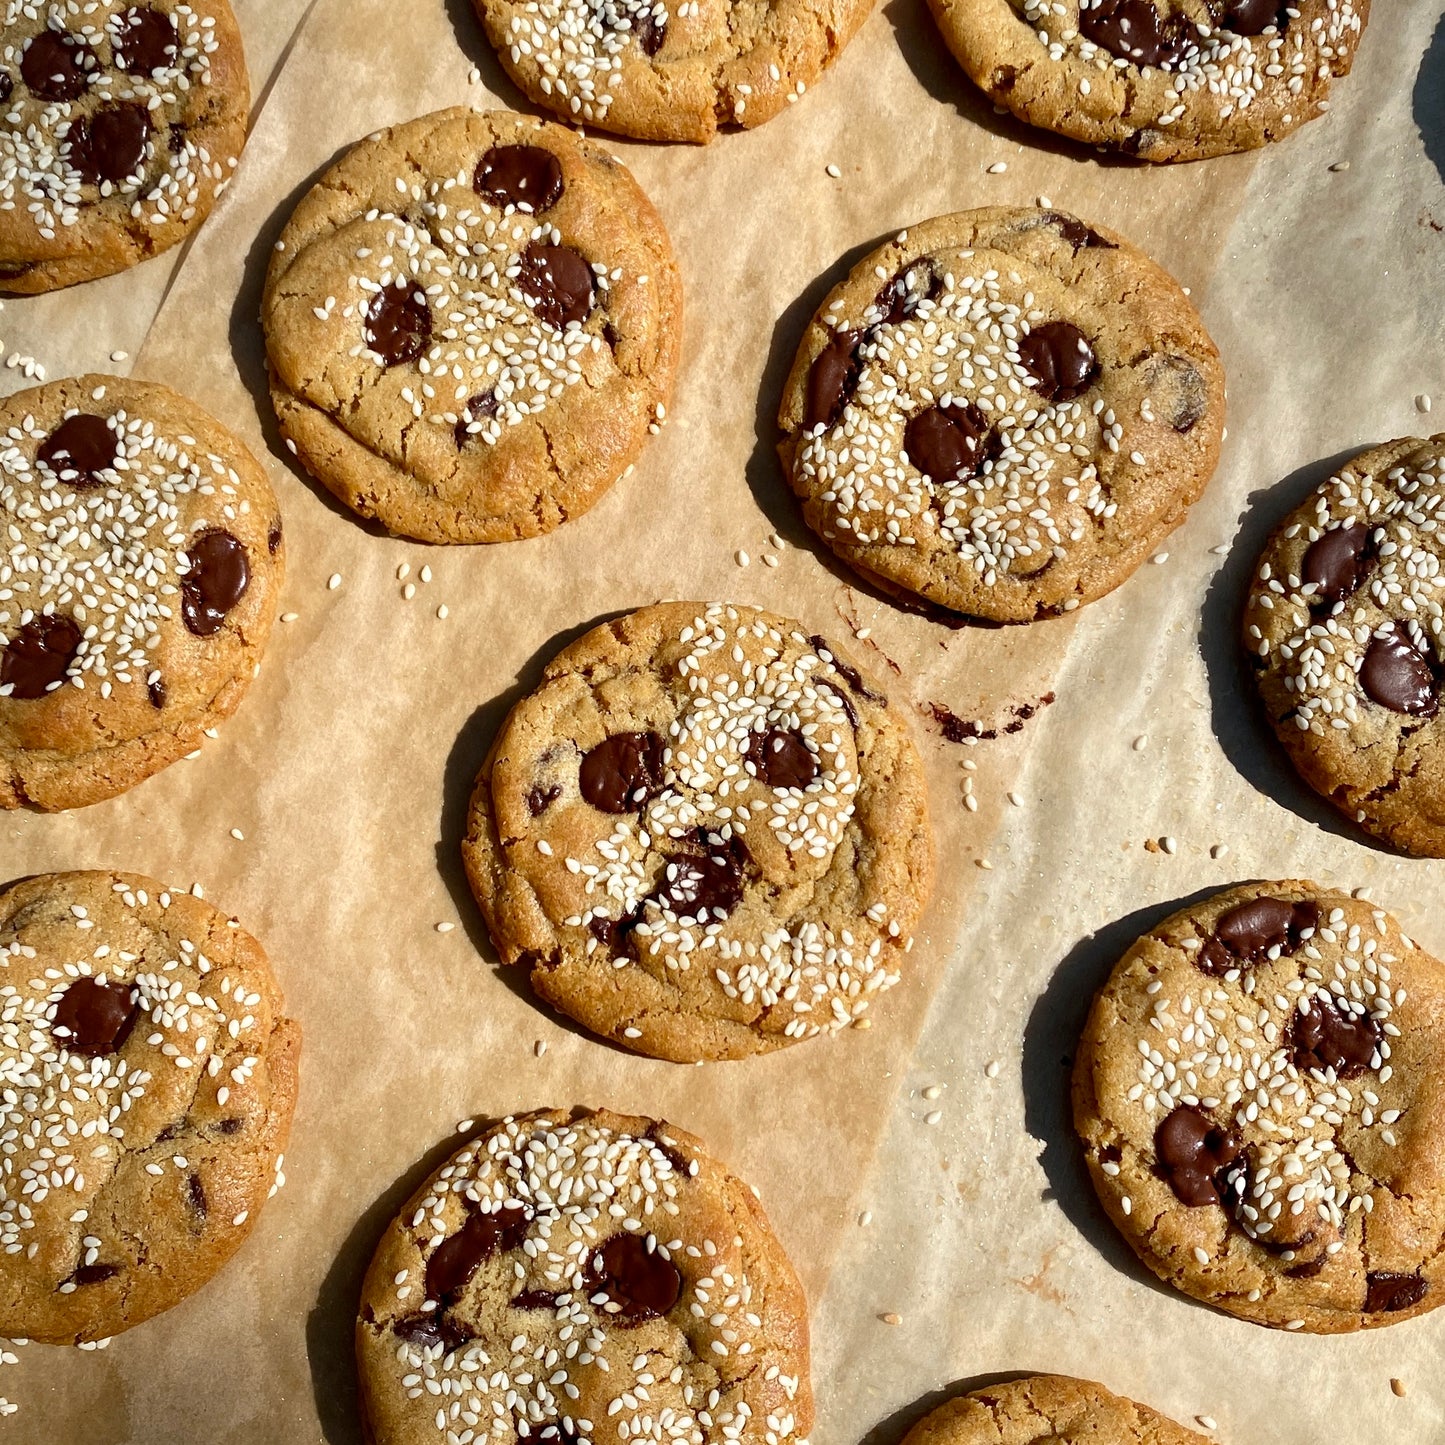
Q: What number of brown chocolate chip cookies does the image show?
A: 12